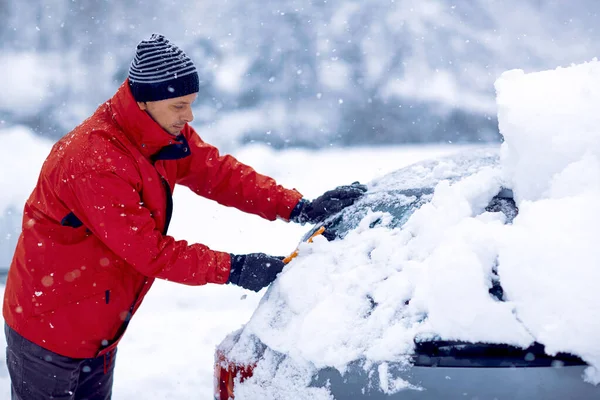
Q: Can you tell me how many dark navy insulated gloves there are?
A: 2